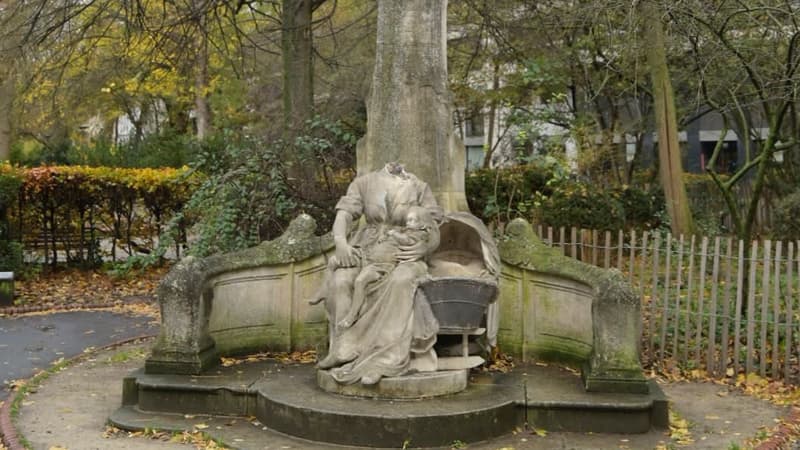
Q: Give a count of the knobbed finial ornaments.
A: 2